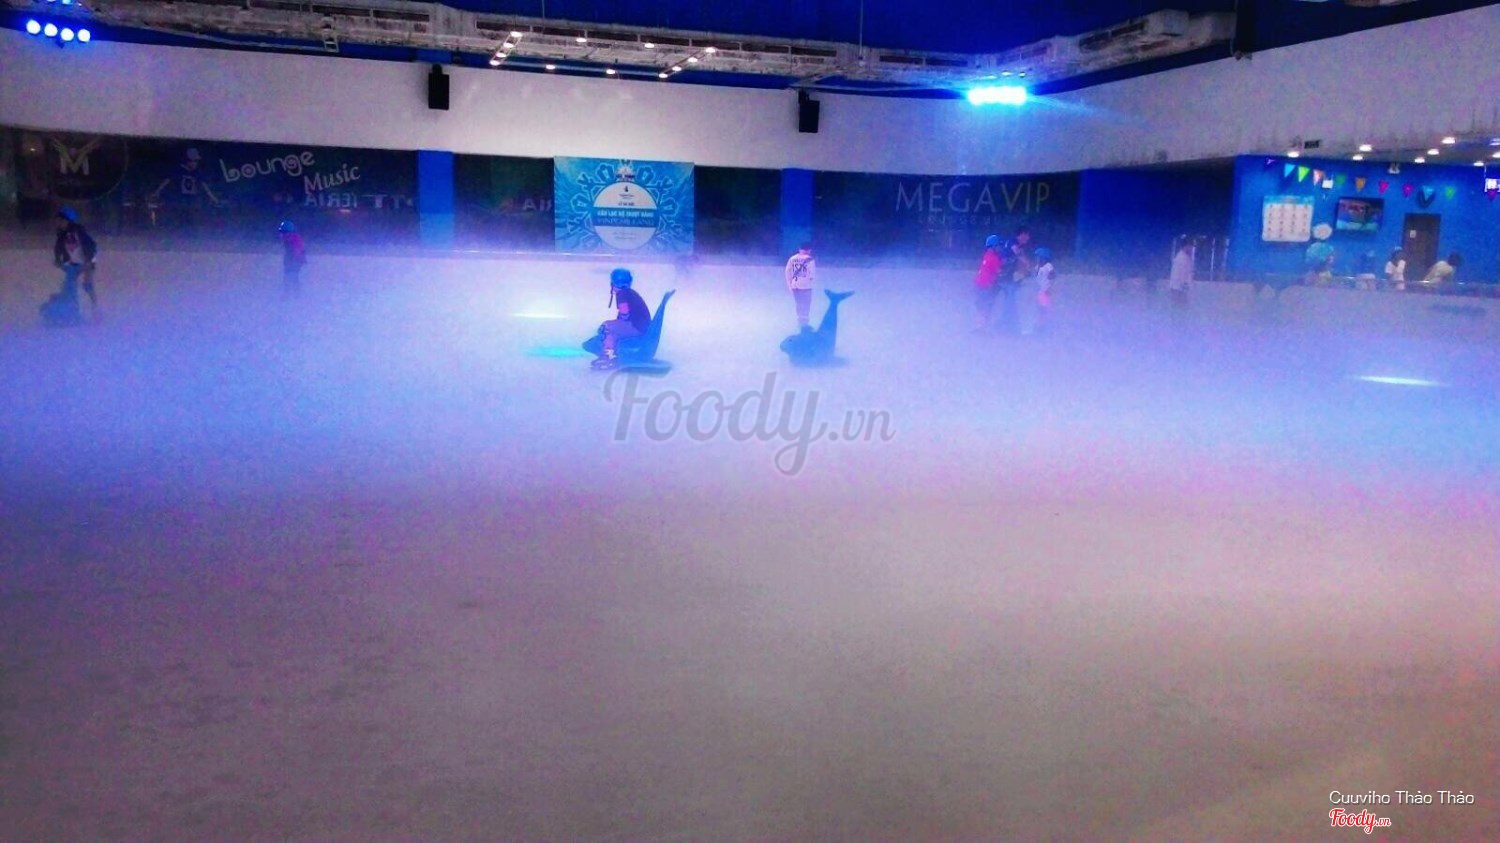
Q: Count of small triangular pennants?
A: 11